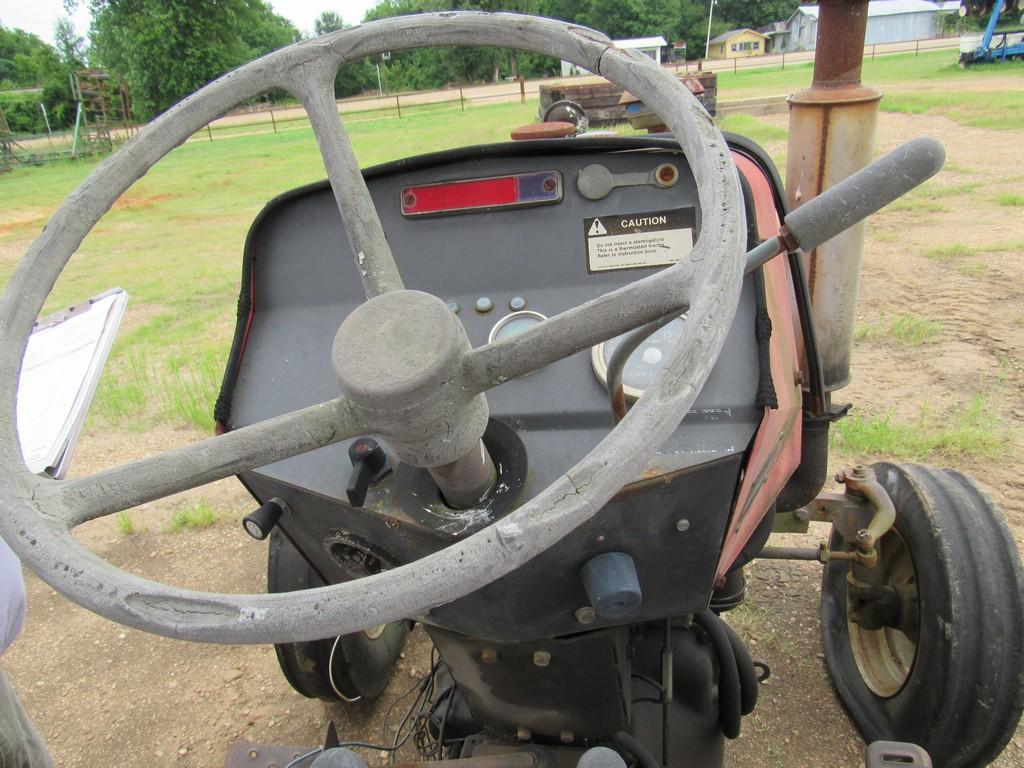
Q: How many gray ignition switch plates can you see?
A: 1